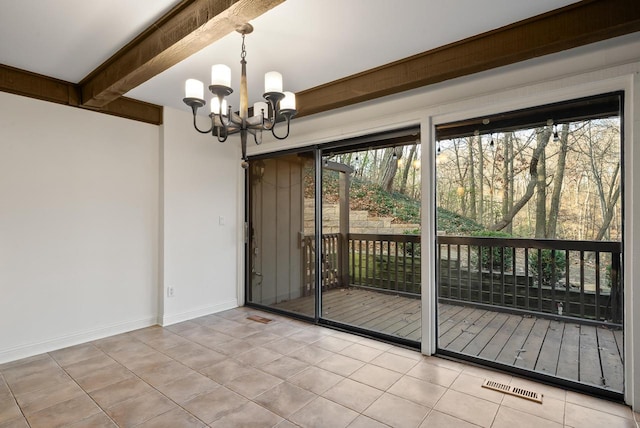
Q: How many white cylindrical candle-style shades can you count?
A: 6